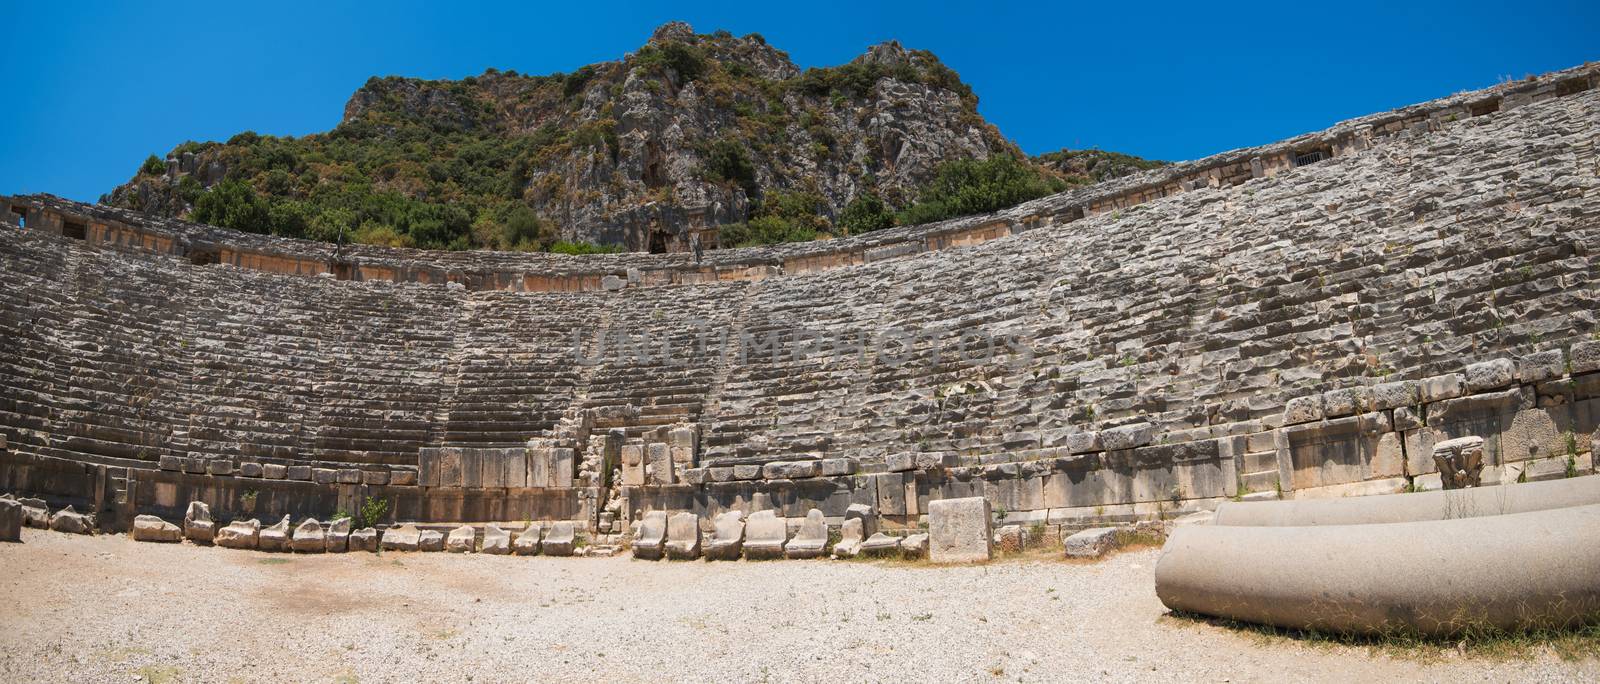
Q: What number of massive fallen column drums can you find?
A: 2